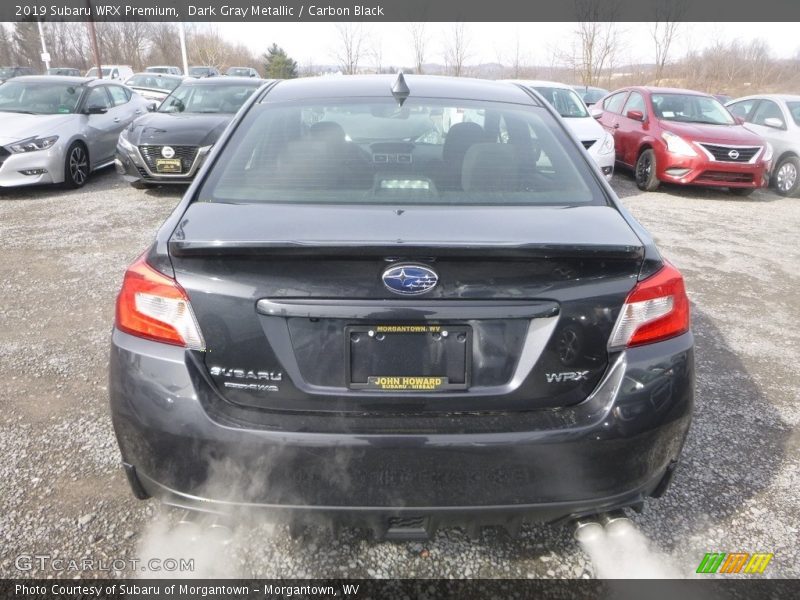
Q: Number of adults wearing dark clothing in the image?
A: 0